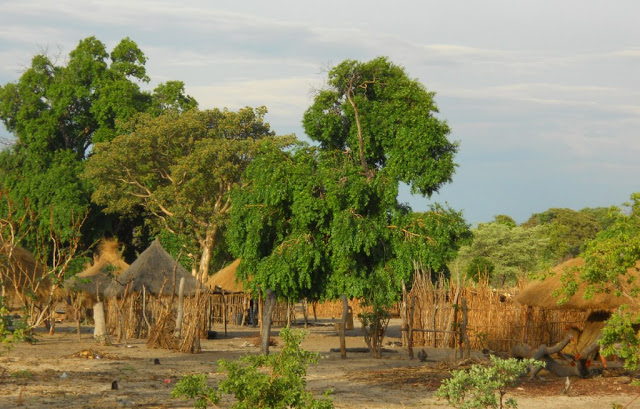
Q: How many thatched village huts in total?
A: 5